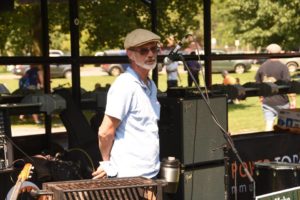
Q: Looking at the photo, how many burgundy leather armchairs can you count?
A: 0